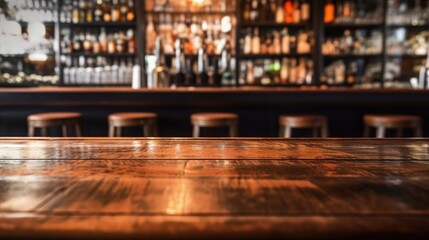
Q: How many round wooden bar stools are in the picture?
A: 5